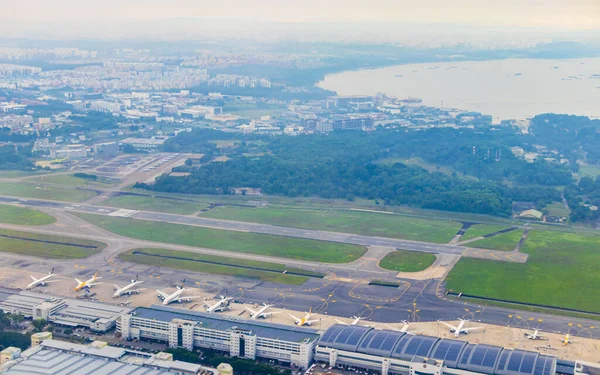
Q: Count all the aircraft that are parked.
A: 12